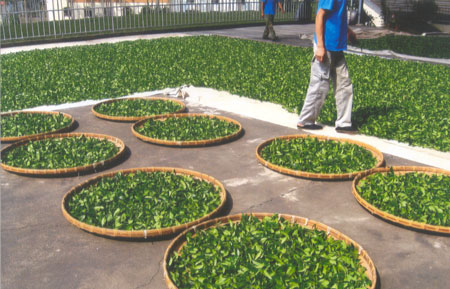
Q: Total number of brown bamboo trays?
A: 8